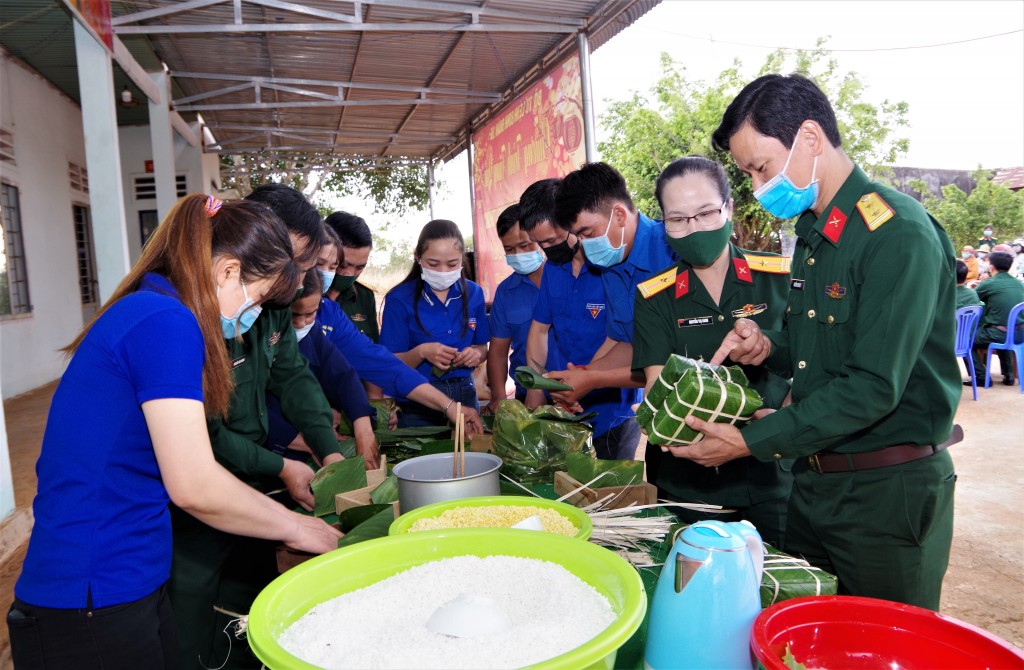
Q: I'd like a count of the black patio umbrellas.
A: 0